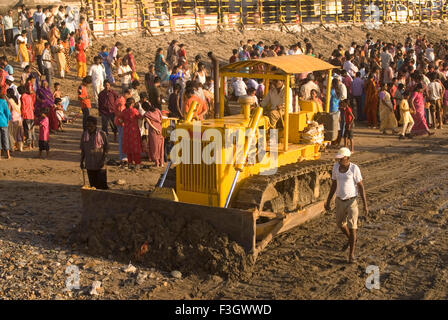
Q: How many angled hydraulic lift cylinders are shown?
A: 2